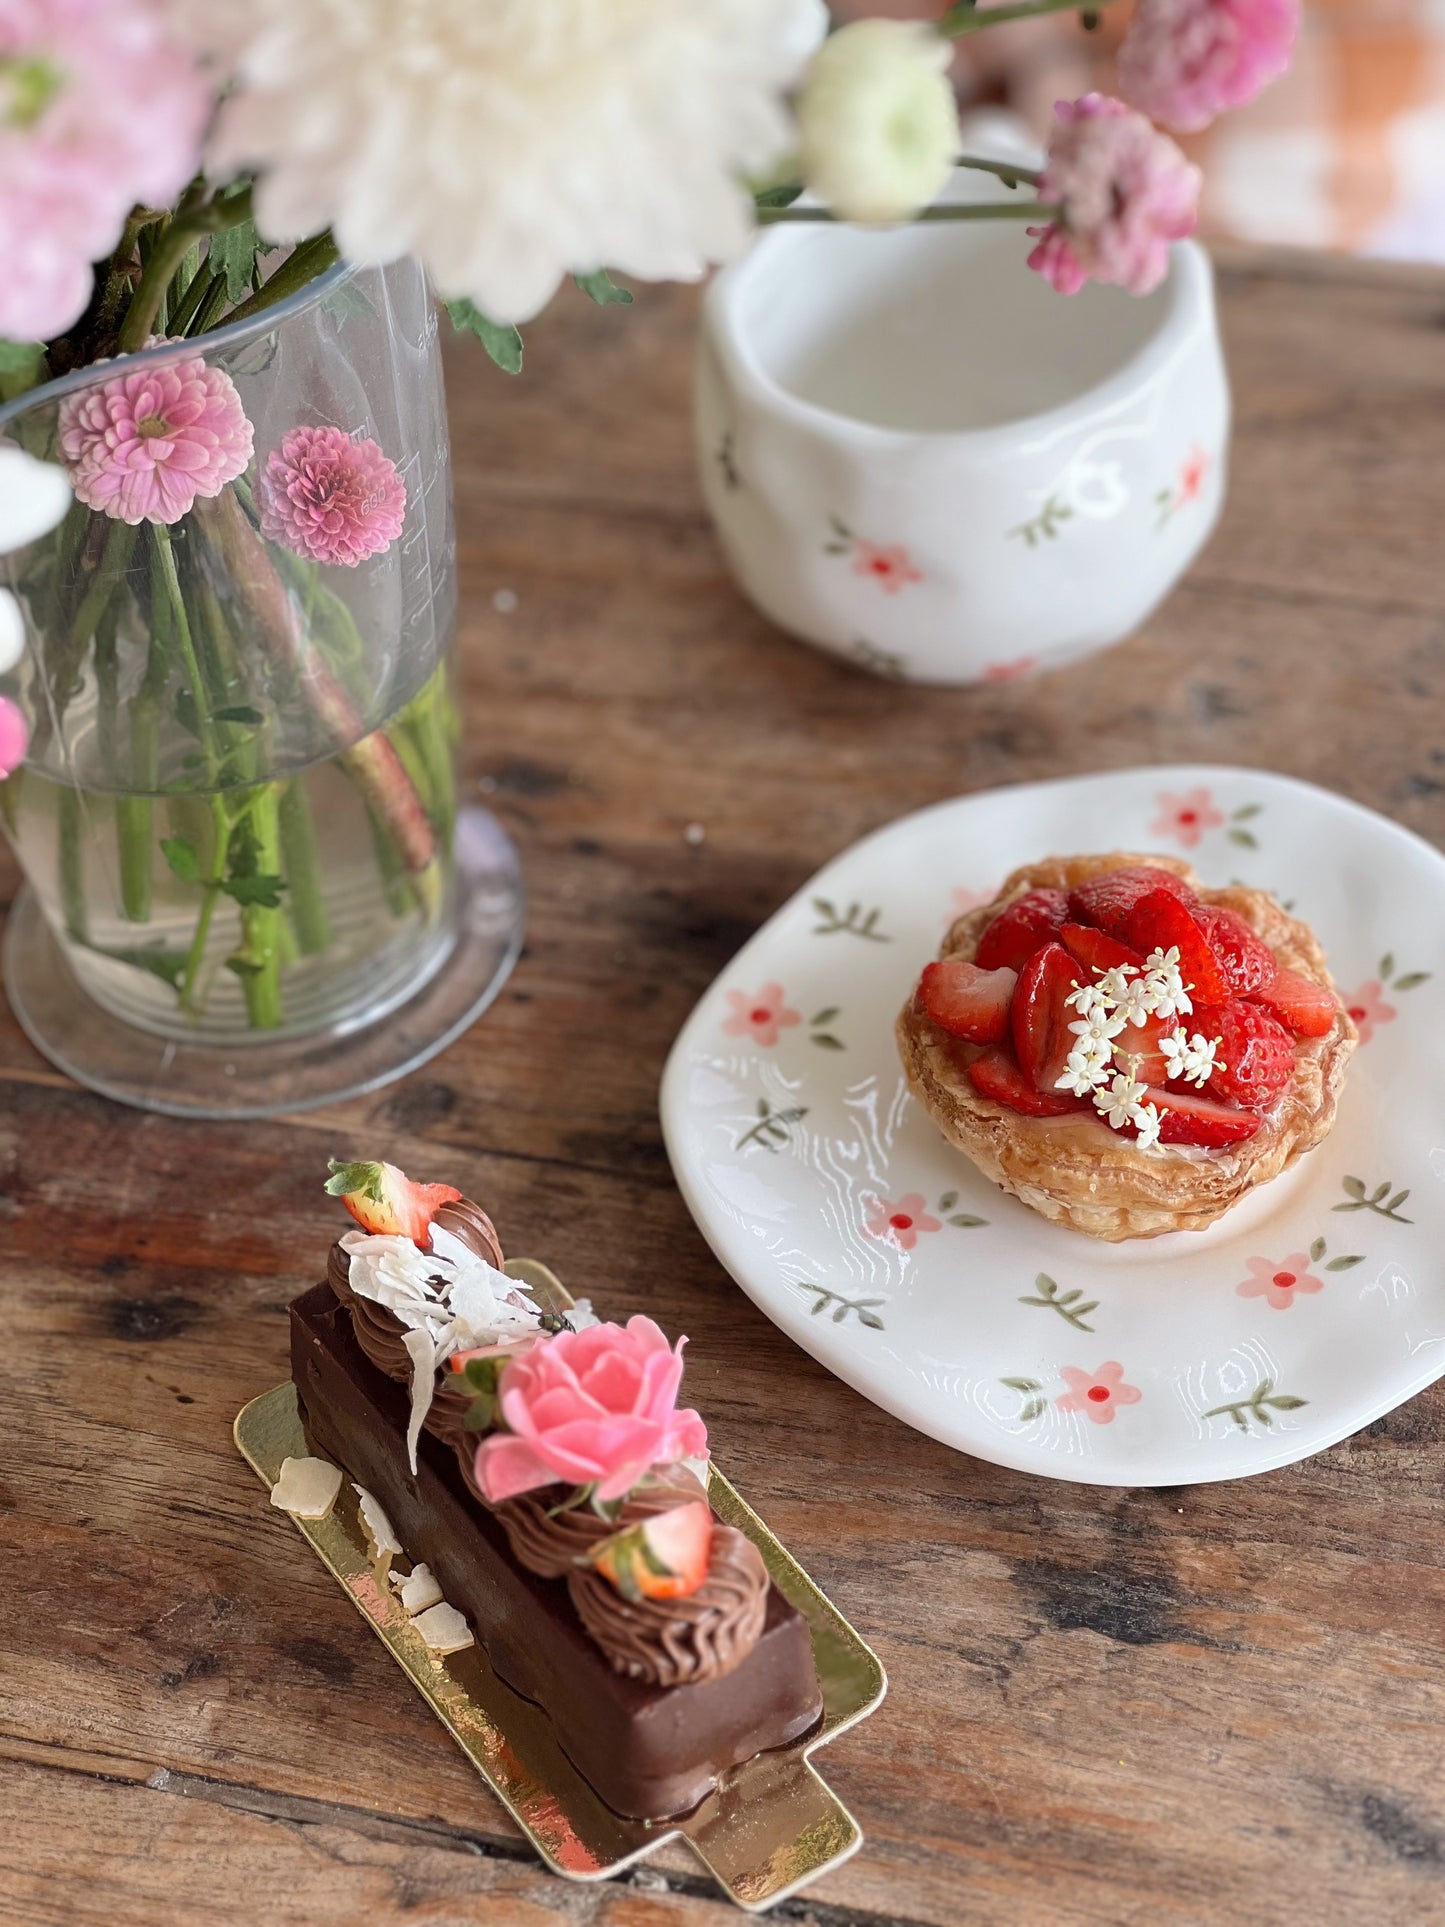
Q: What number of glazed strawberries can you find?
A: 12